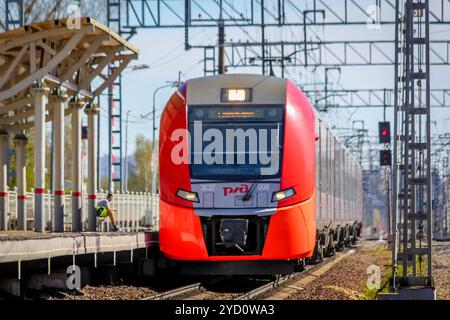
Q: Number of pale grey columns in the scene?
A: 6